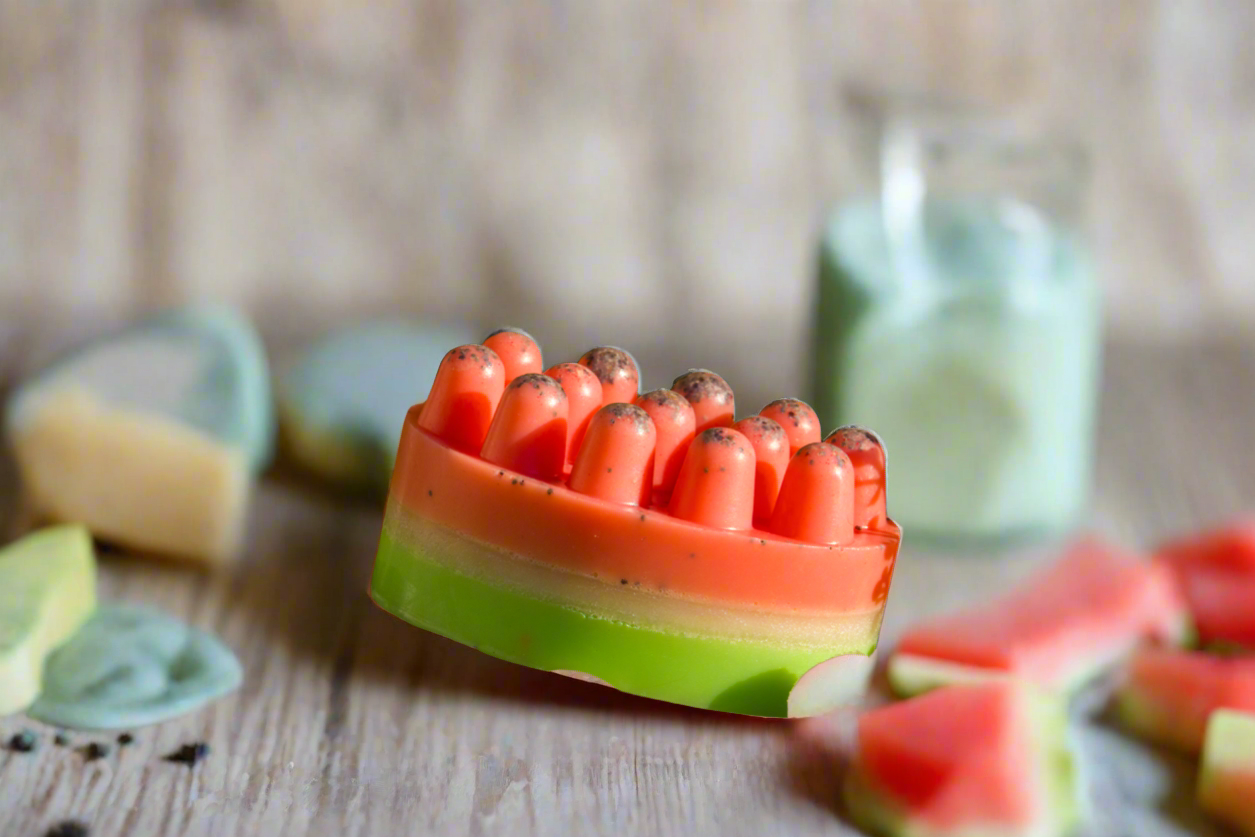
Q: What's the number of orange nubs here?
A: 13